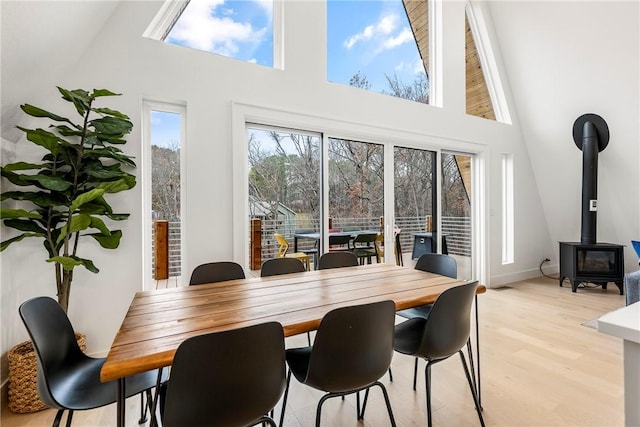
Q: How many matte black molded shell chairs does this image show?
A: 8